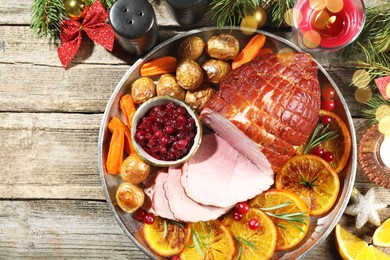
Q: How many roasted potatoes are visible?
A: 9